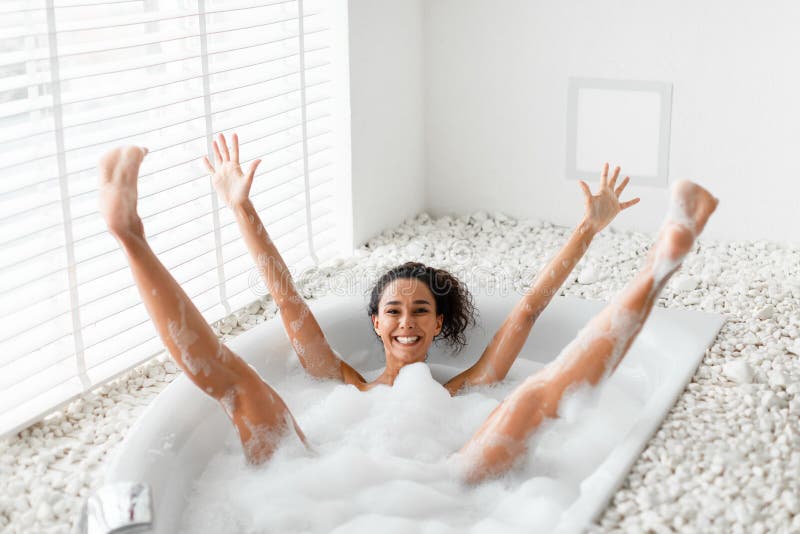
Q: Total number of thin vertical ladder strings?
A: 3